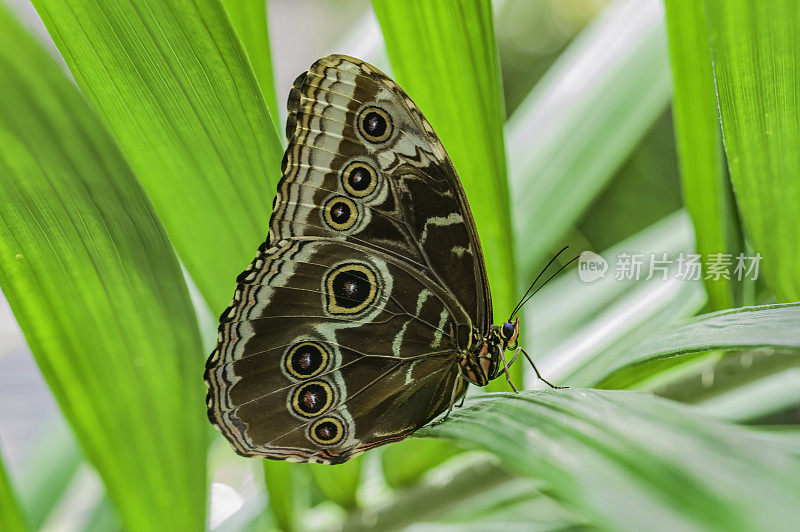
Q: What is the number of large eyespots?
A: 7